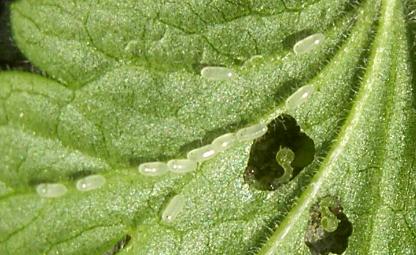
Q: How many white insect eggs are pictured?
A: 11